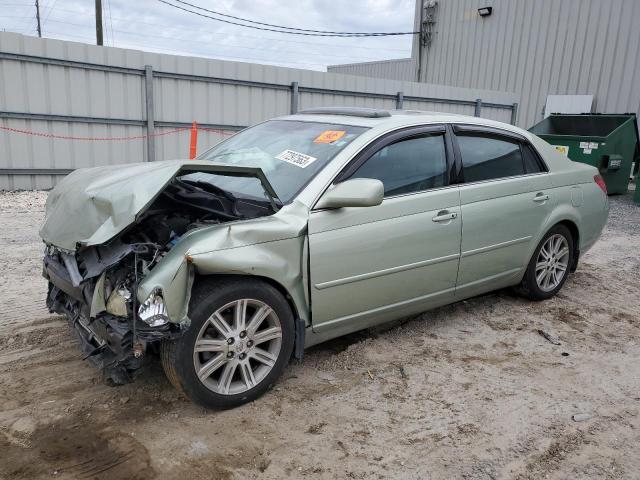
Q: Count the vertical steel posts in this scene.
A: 5